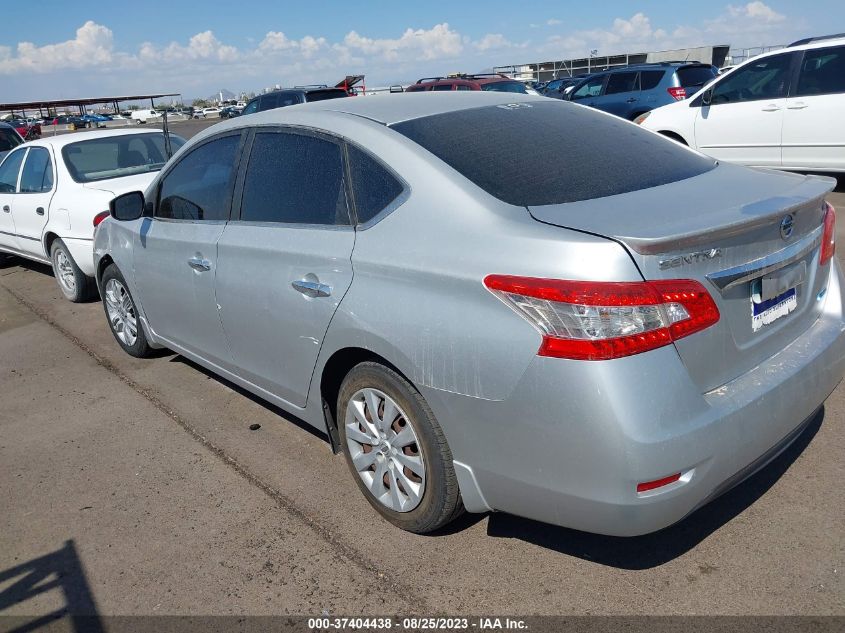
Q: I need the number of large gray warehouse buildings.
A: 1